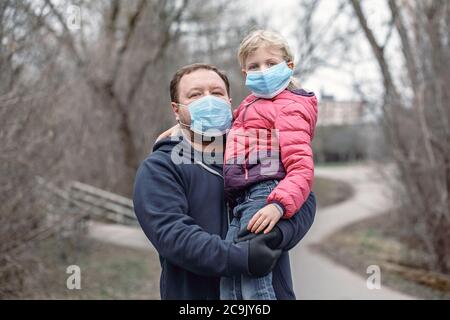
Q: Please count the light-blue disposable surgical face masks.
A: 2